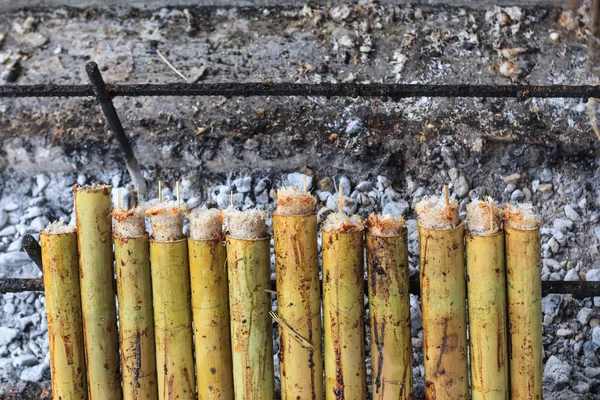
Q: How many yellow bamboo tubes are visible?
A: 12